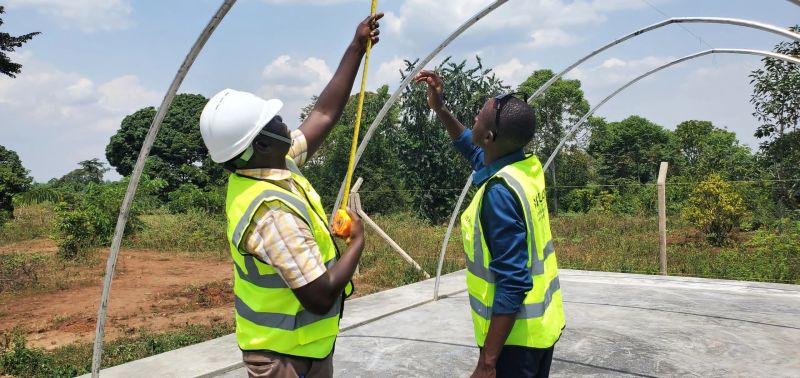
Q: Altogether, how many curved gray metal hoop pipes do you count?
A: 4